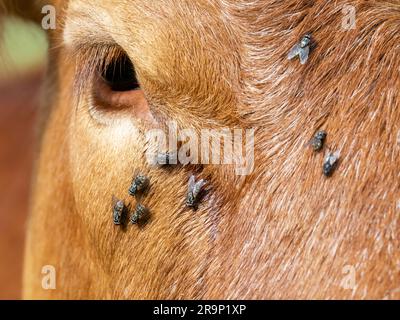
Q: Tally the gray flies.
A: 8